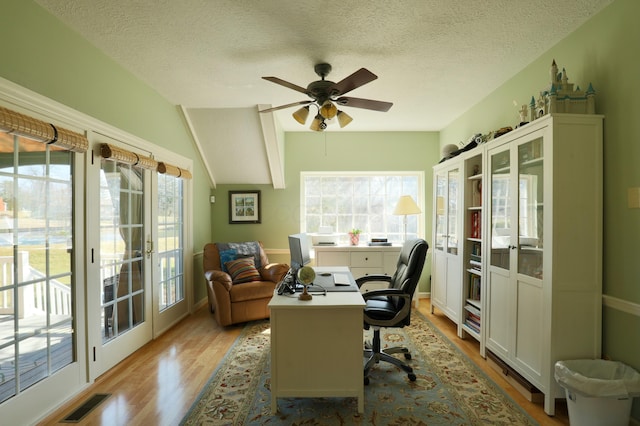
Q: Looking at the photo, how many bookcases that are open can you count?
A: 1